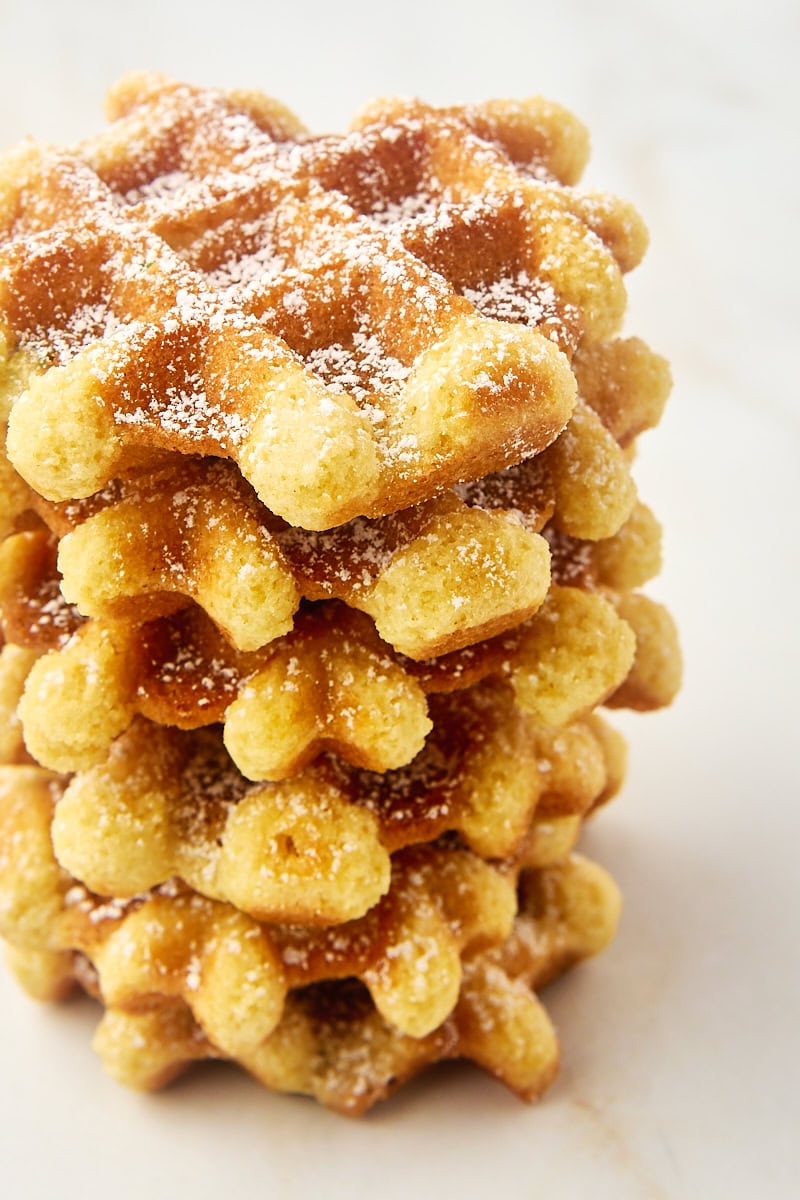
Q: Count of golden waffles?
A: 6